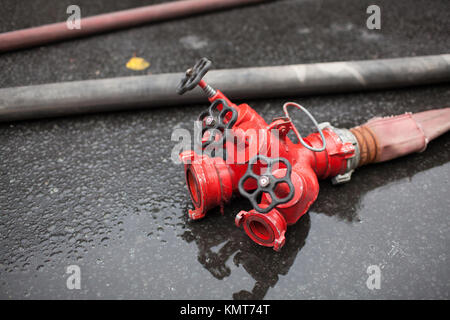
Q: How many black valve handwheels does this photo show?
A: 3